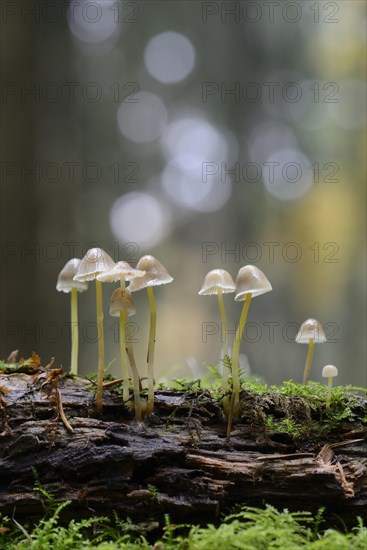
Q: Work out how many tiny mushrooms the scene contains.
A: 9